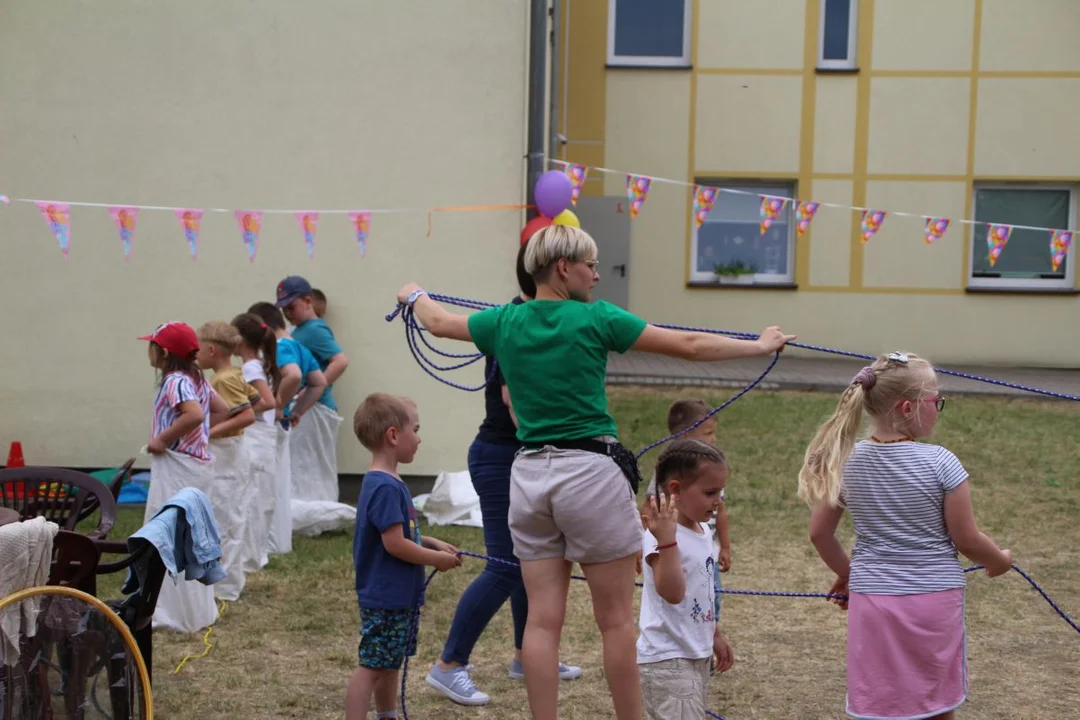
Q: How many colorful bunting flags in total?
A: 15